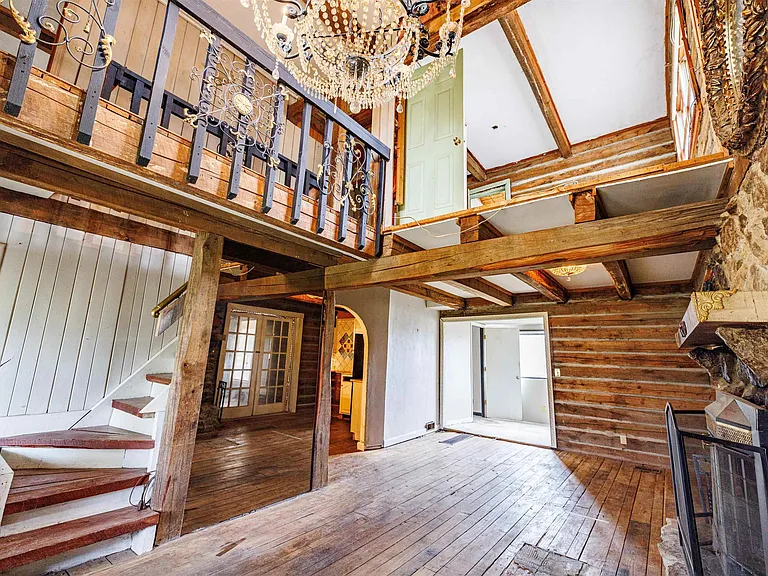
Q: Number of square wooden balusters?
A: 11